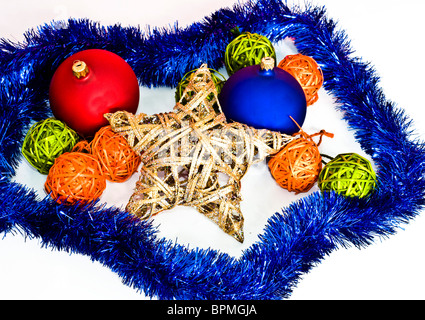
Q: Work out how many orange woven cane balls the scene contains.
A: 4